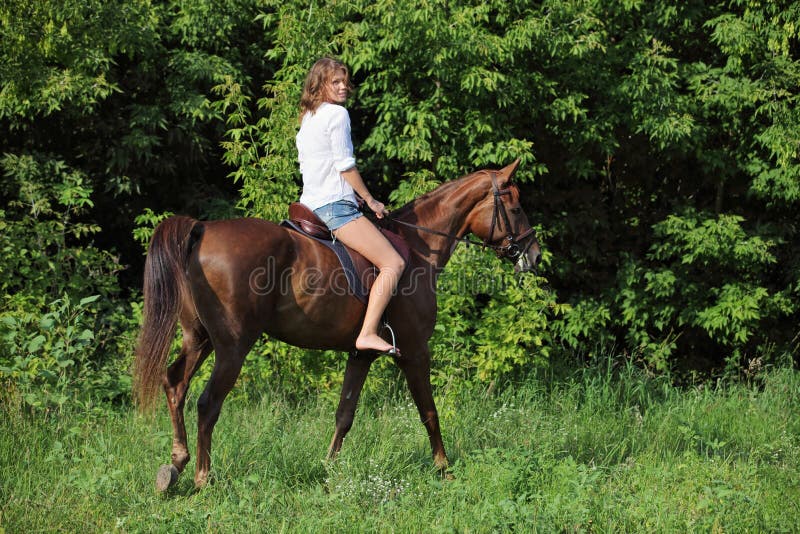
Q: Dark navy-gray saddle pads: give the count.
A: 1